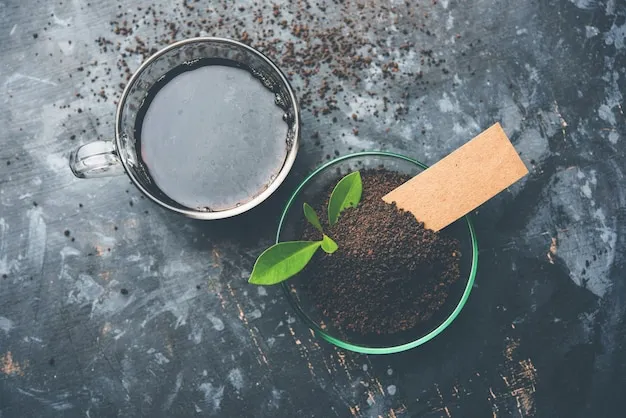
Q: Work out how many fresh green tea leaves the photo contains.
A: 4